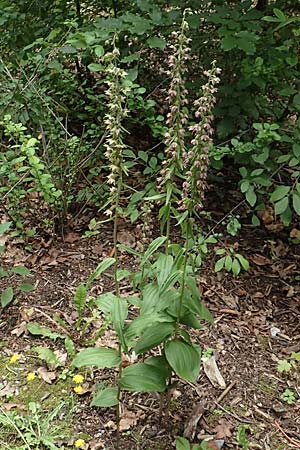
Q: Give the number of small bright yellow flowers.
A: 5